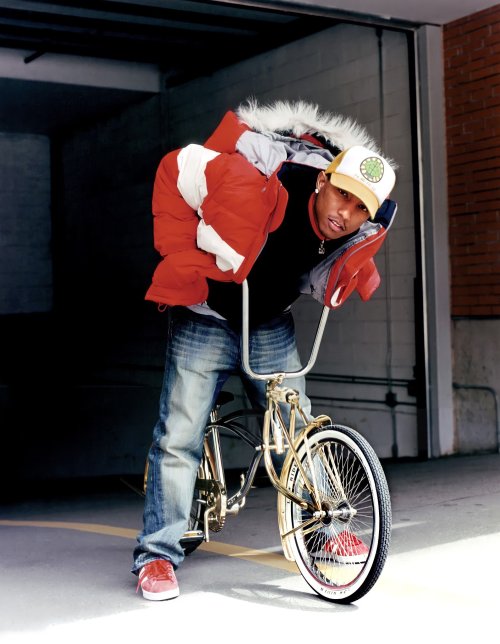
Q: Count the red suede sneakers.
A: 2